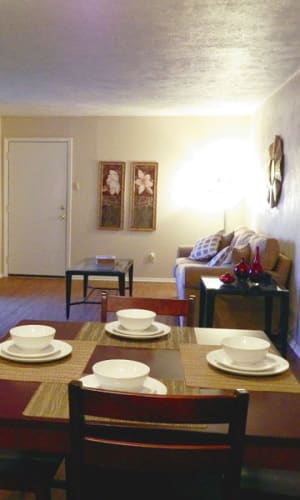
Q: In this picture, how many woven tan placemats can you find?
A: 4